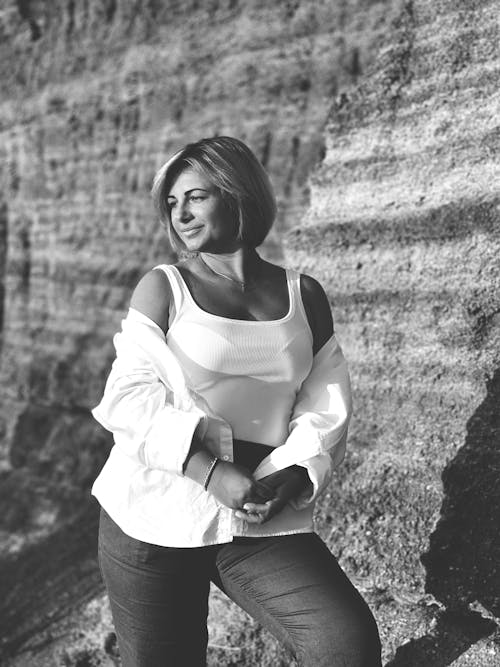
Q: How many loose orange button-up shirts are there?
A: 0